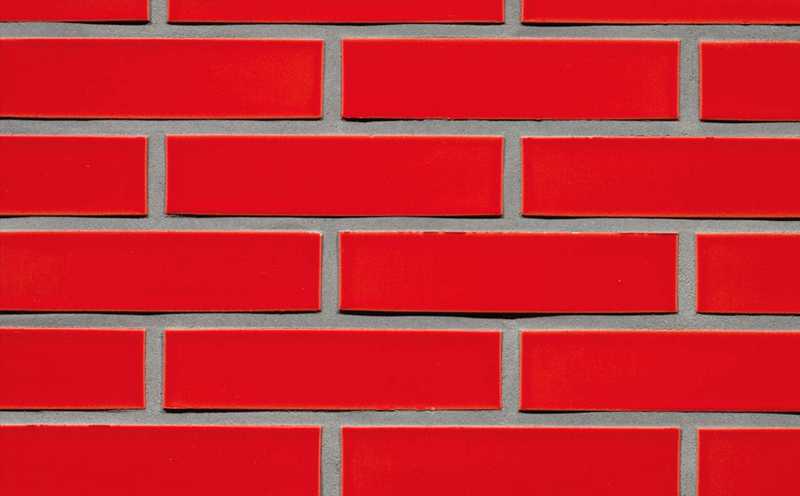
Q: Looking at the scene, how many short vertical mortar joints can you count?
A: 12